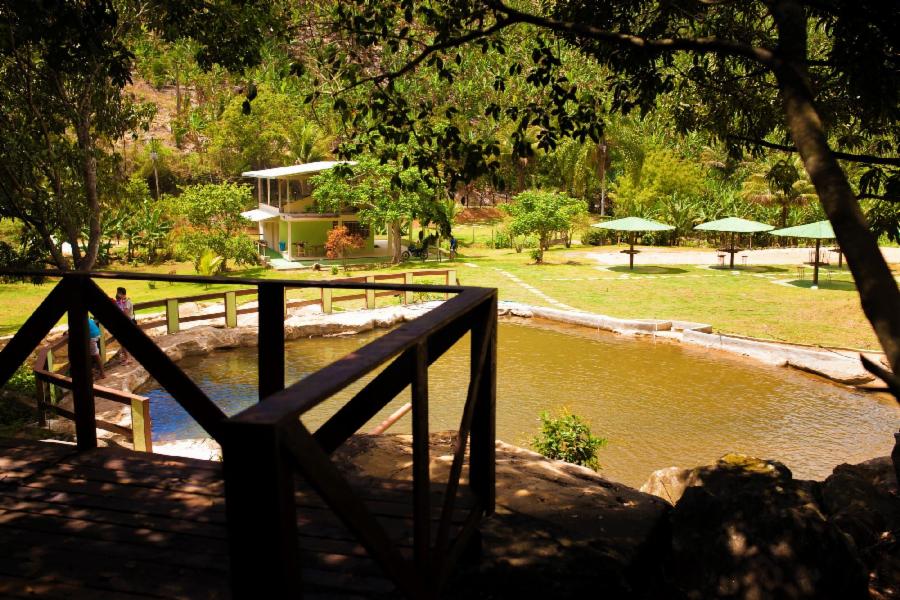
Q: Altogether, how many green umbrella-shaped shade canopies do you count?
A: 3